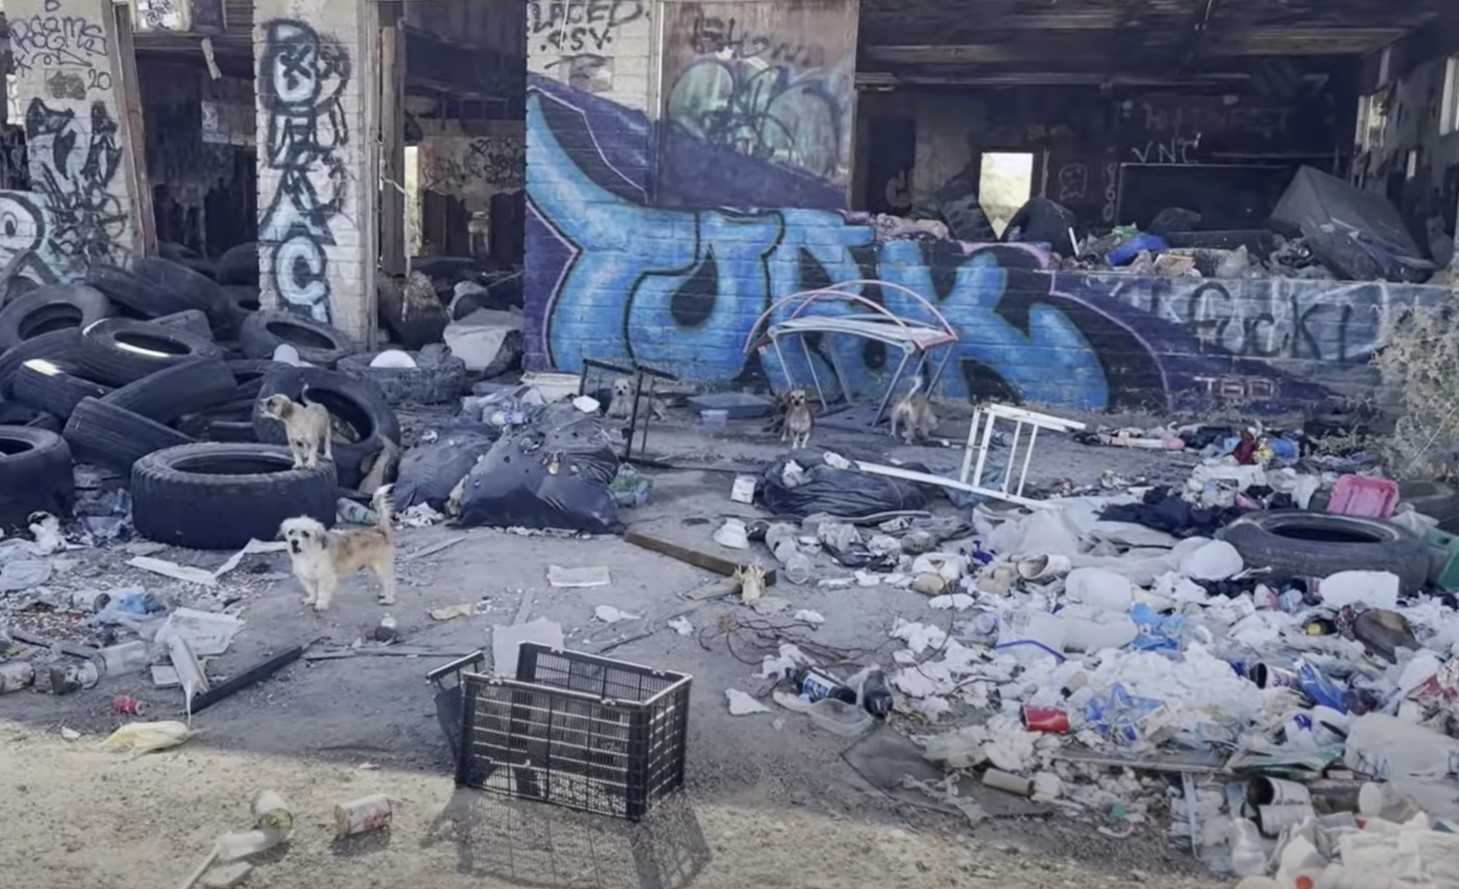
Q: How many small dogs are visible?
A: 5